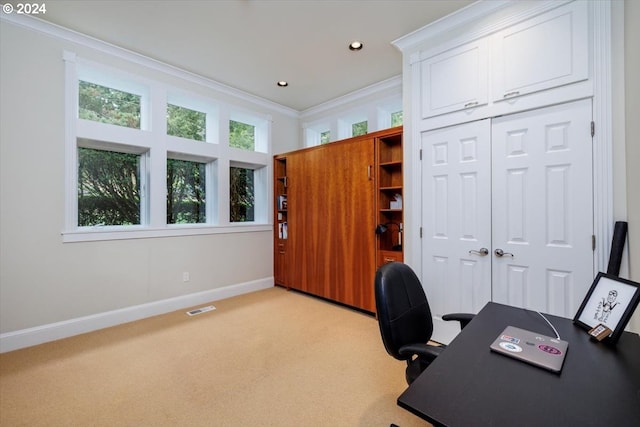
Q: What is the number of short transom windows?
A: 6